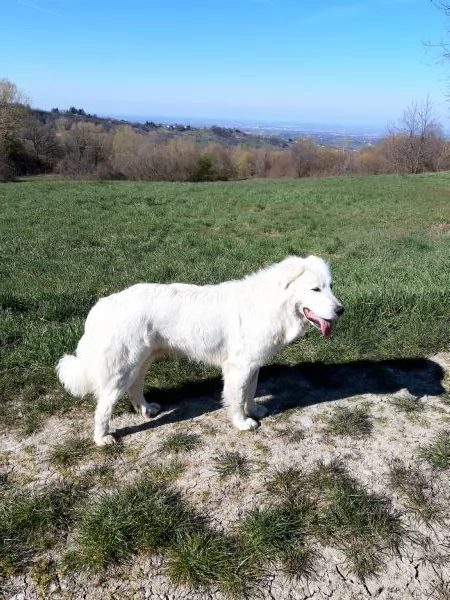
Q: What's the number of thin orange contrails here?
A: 0